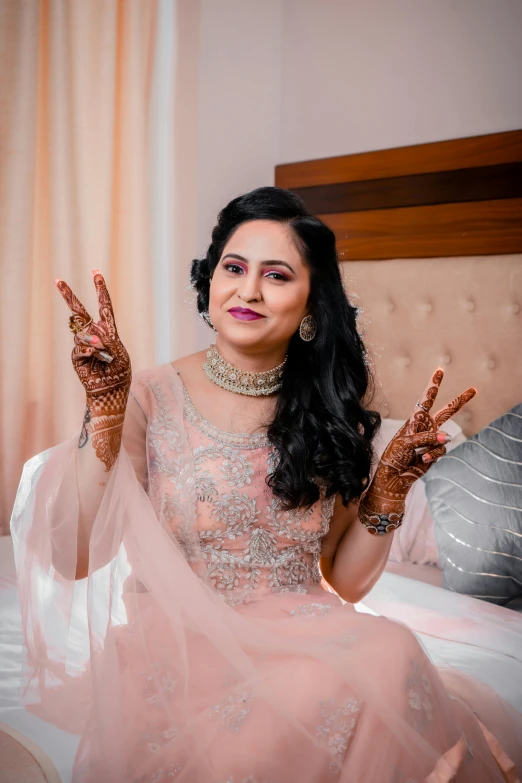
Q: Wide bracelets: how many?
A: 1